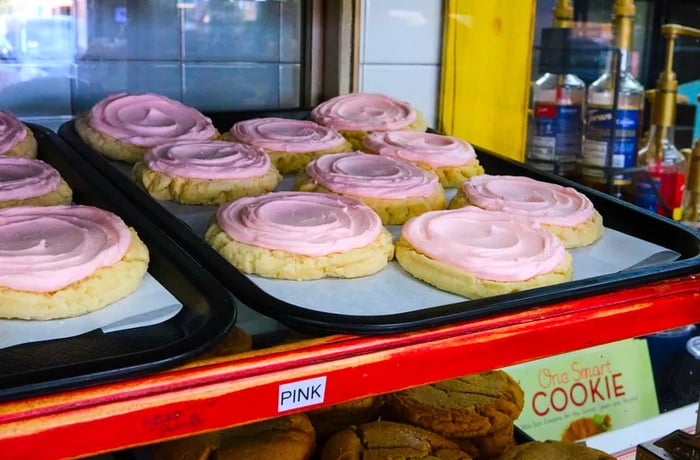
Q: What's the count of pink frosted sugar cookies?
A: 12